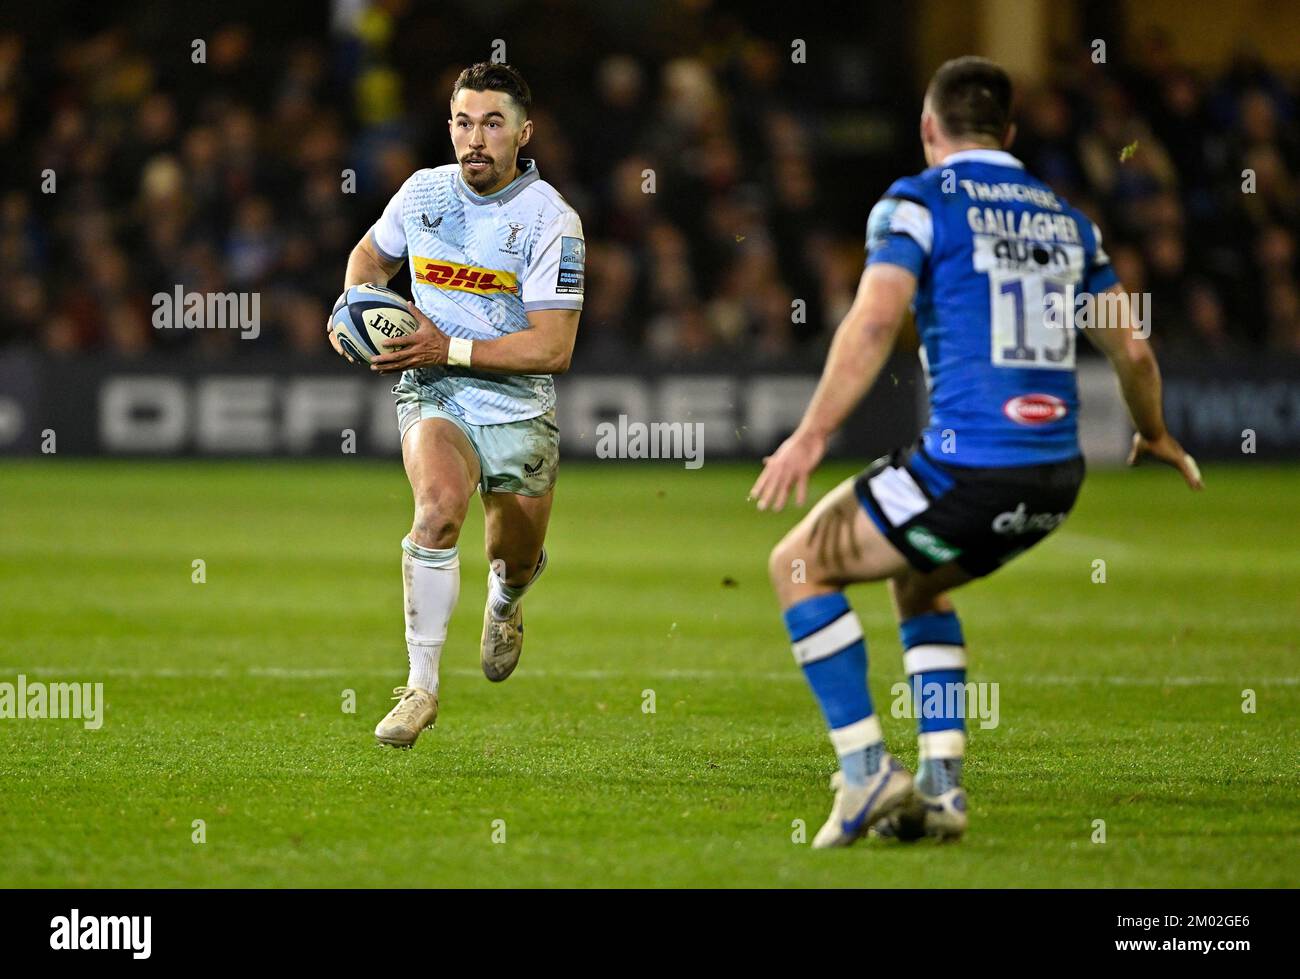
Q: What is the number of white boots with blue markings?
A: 2